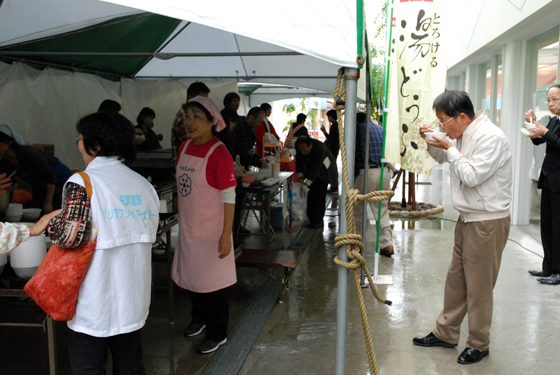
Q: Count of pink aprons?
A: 1